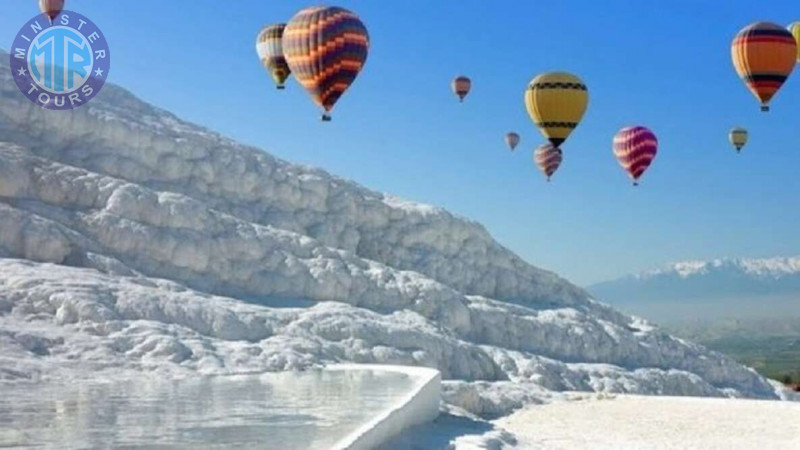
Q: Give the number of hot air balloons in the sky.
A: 11